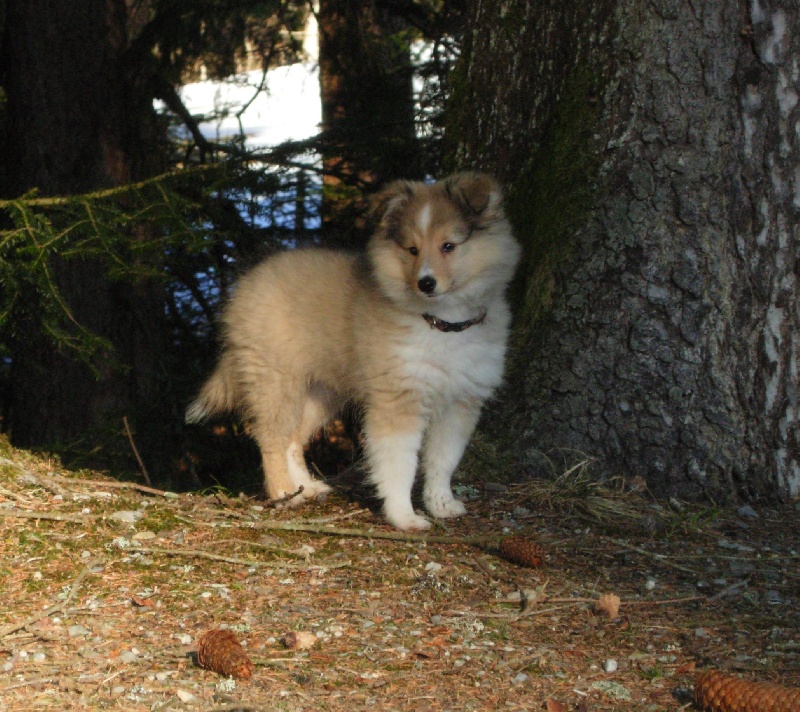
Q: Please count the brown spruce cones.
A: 3